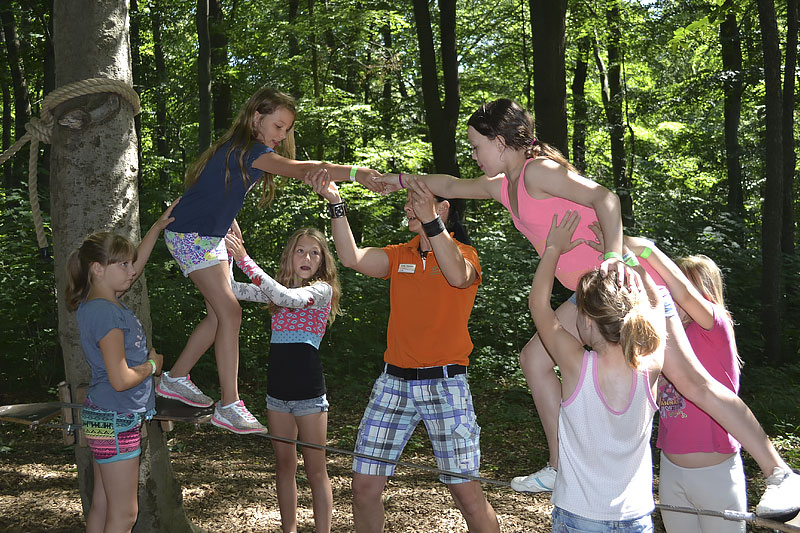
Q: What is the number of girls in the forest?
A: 6